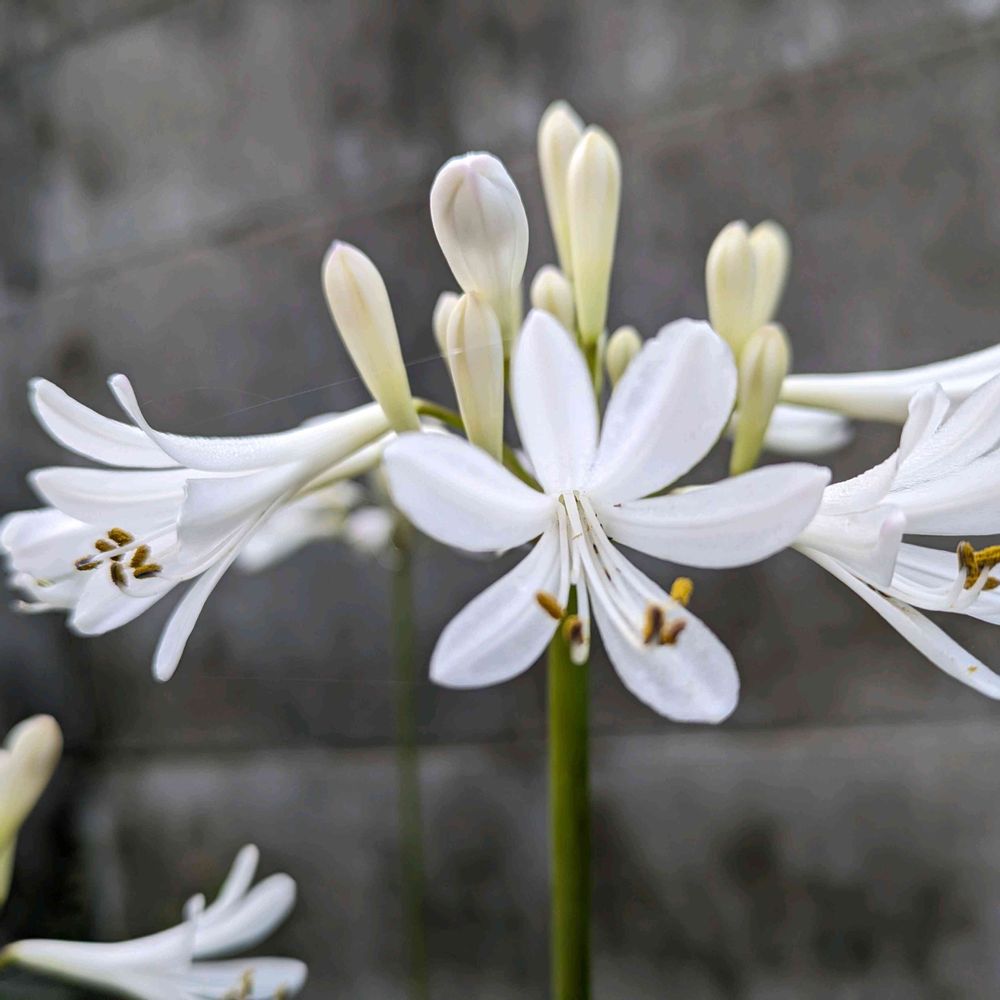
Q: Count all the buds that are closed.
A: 12